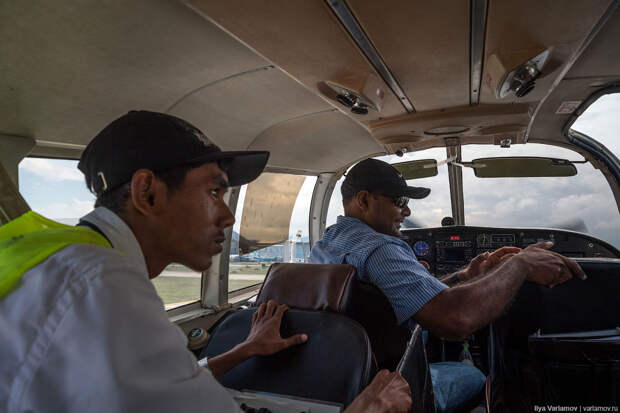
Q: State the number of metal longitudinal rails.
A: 2